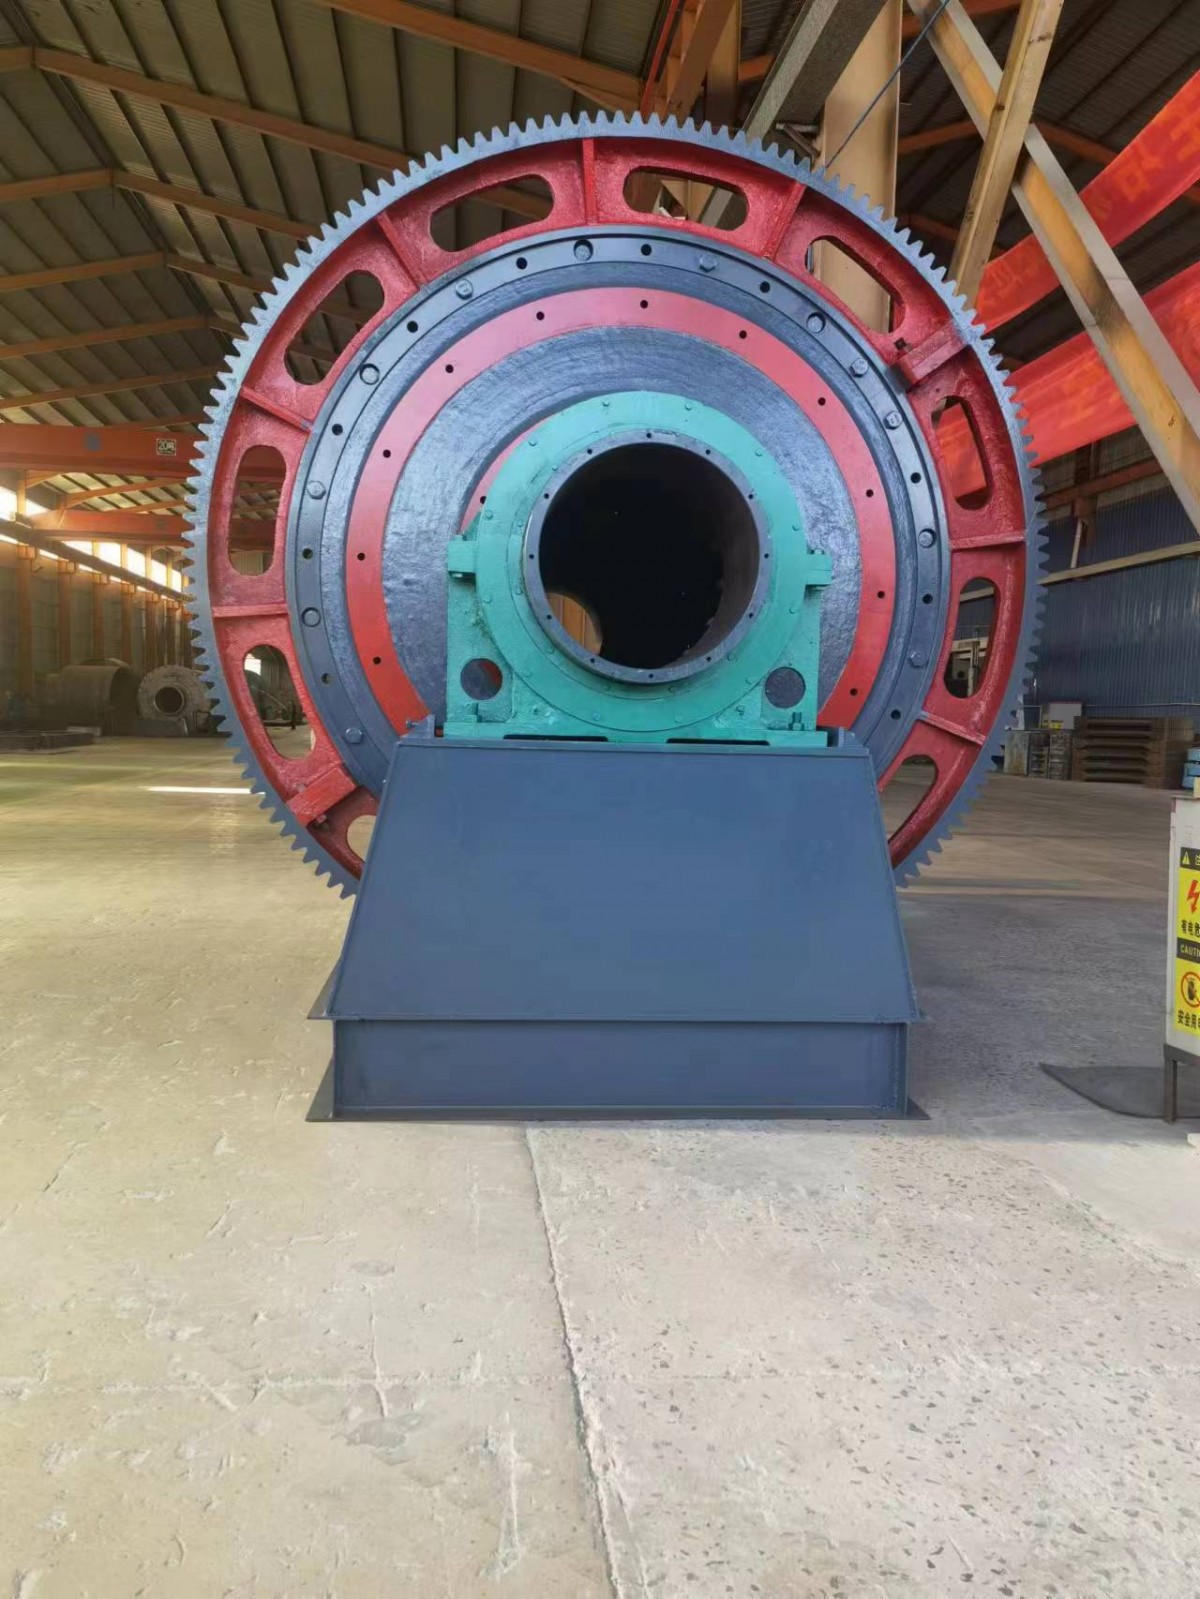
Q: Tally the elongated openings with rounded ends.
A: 10